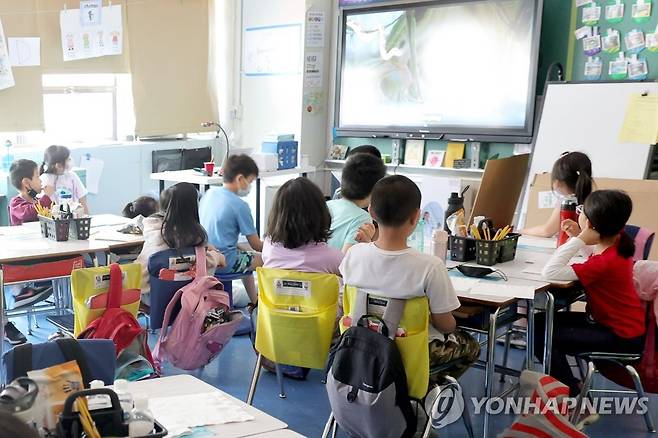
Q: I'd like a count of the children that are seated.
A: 11